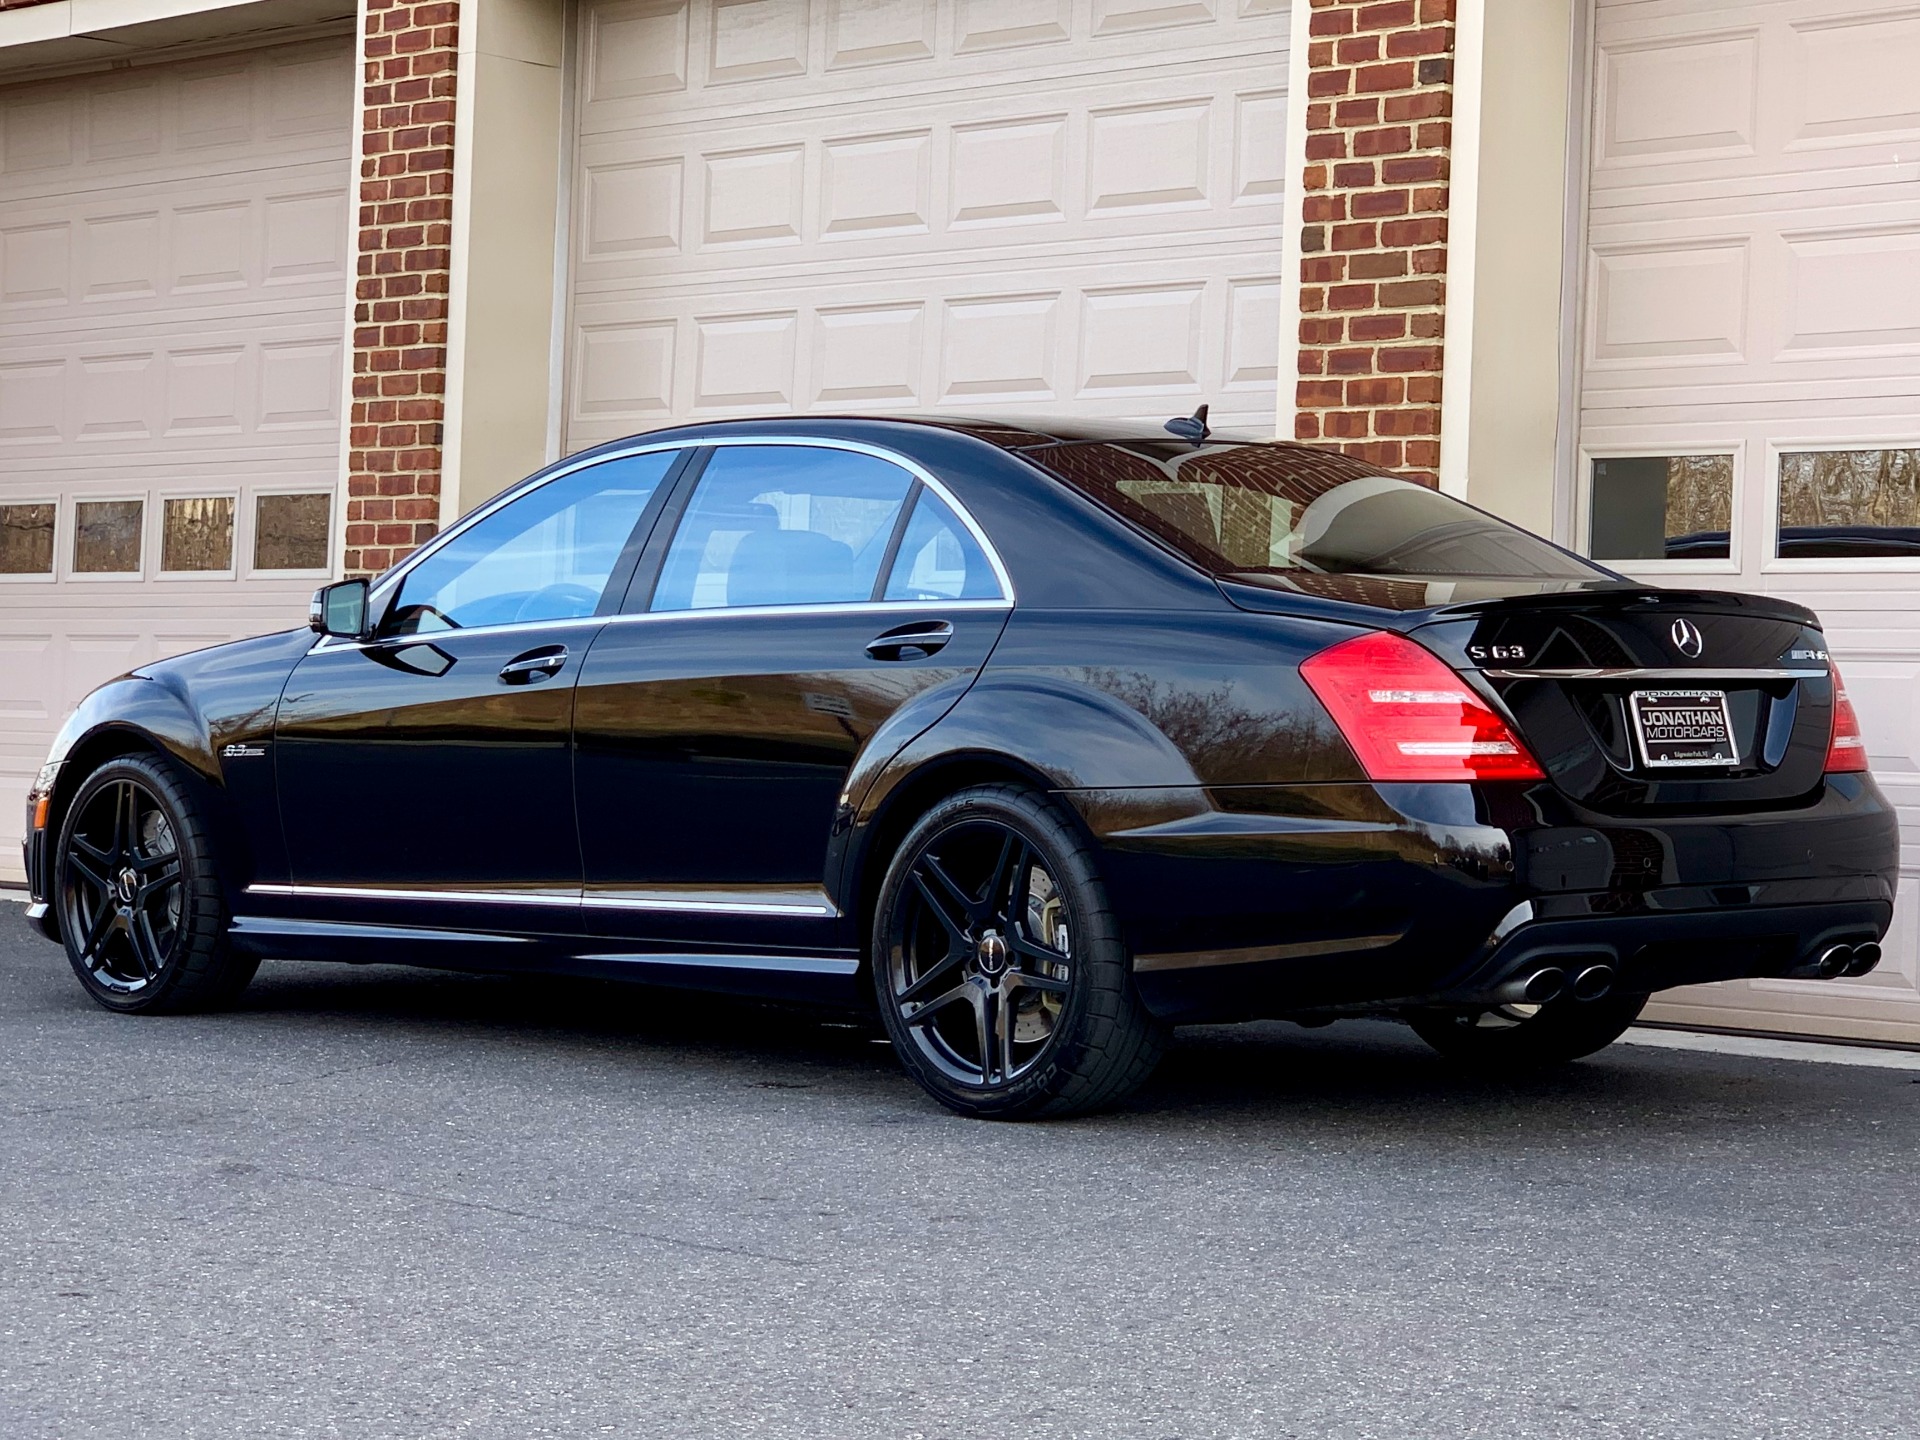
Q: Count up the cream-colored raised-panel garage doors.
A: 3